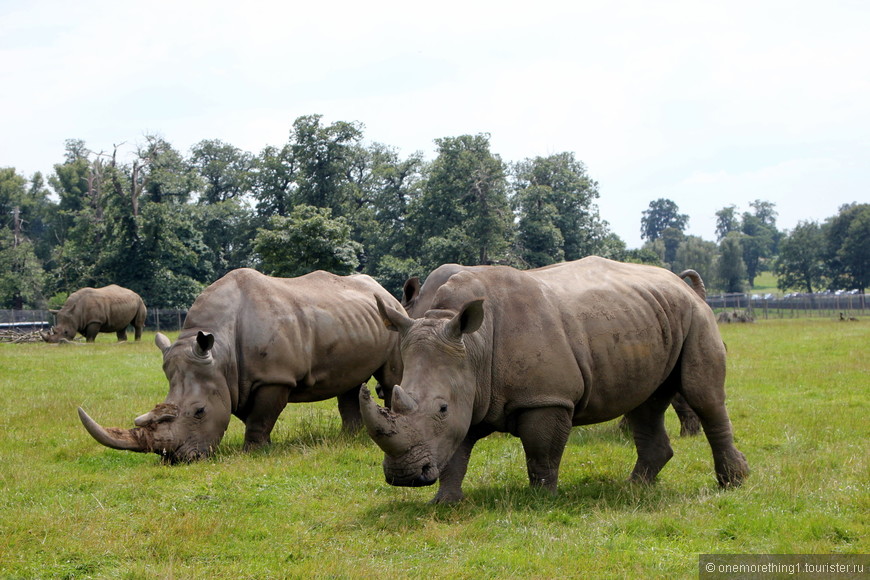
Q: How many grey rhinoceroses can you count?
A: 4